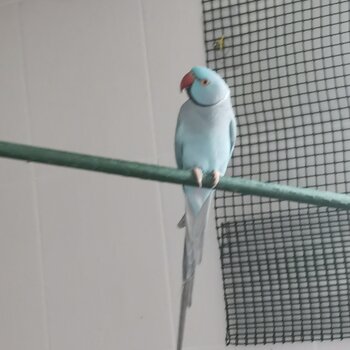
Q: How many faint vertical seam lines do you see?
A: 2